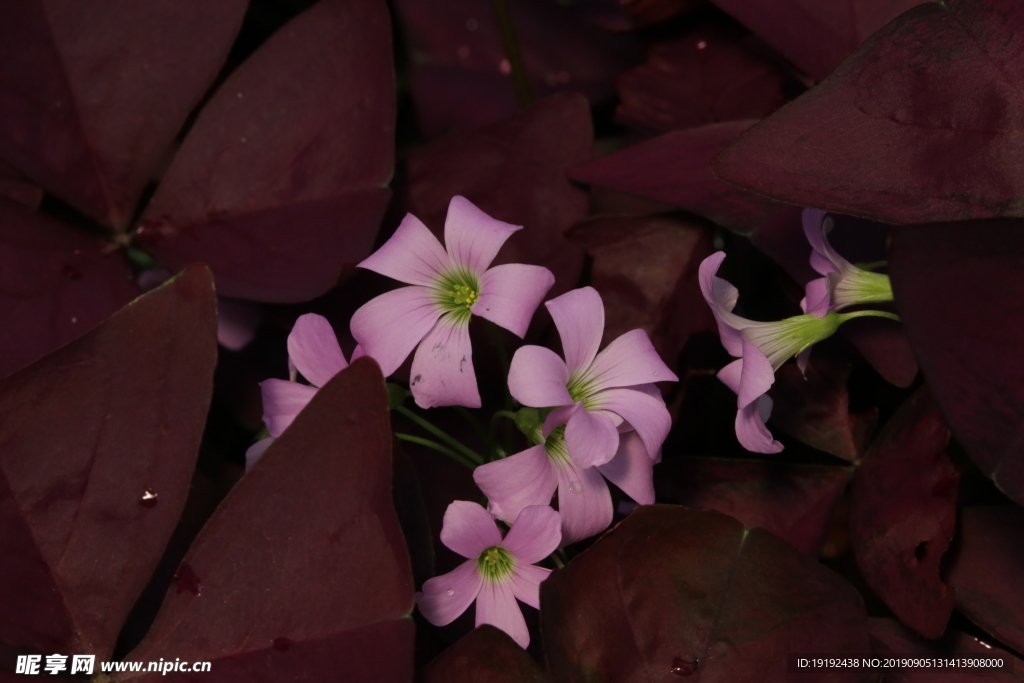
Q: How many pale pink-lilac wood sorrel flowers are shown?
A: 7